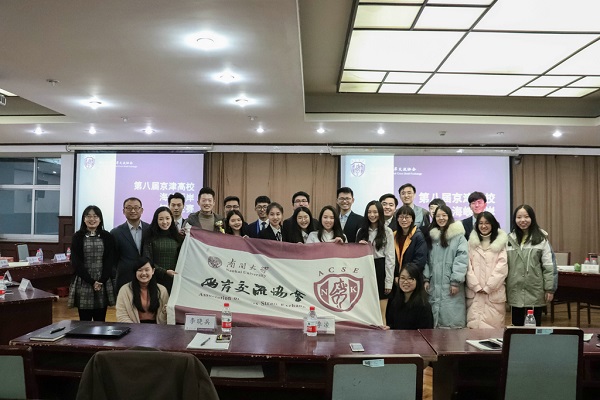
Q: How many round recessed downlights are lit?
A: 11